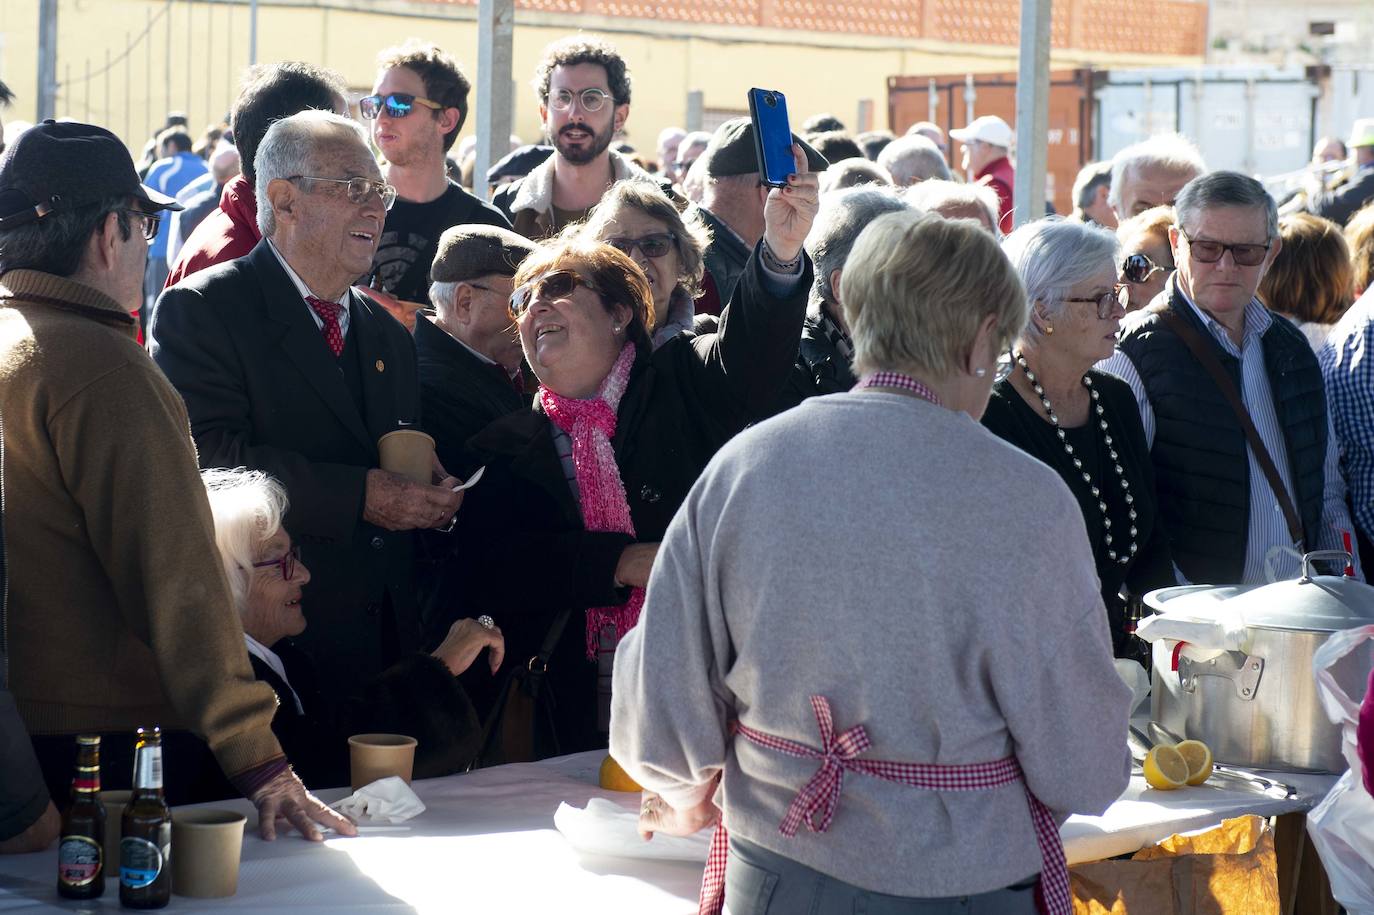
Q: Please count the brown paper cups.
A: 4